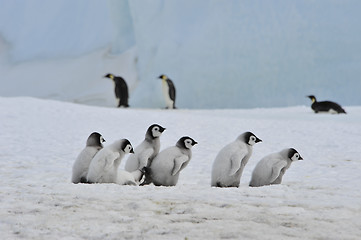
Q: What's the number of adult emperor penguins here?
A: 3